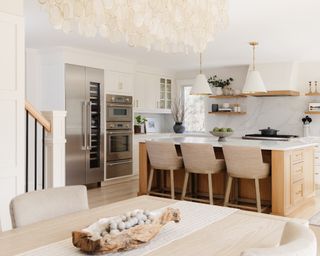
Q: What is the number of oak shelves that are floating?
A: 4